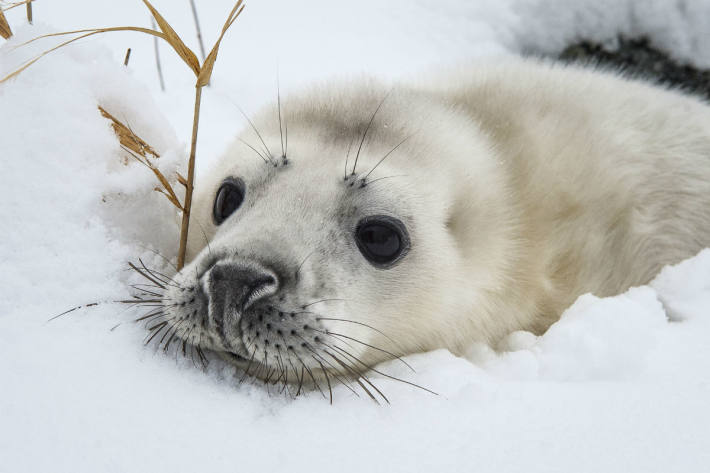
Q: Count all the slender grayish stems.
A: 2